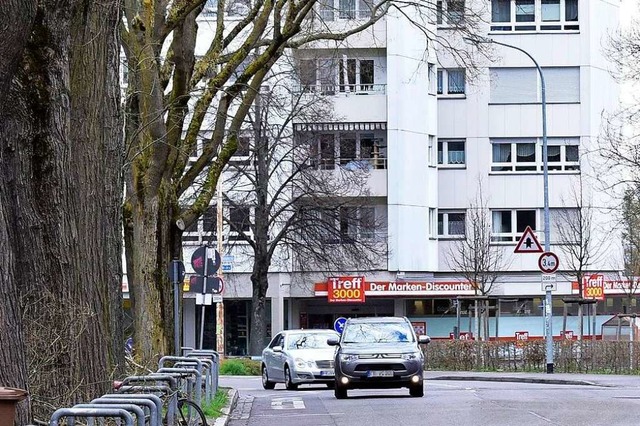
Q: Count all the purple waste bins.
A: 0